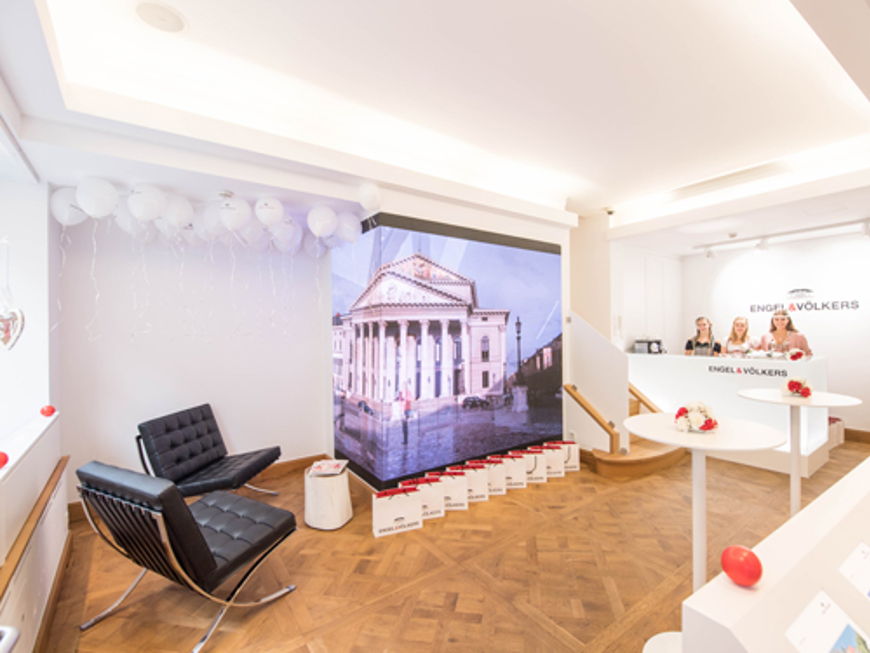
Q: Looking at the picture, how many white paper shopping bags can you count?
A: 9